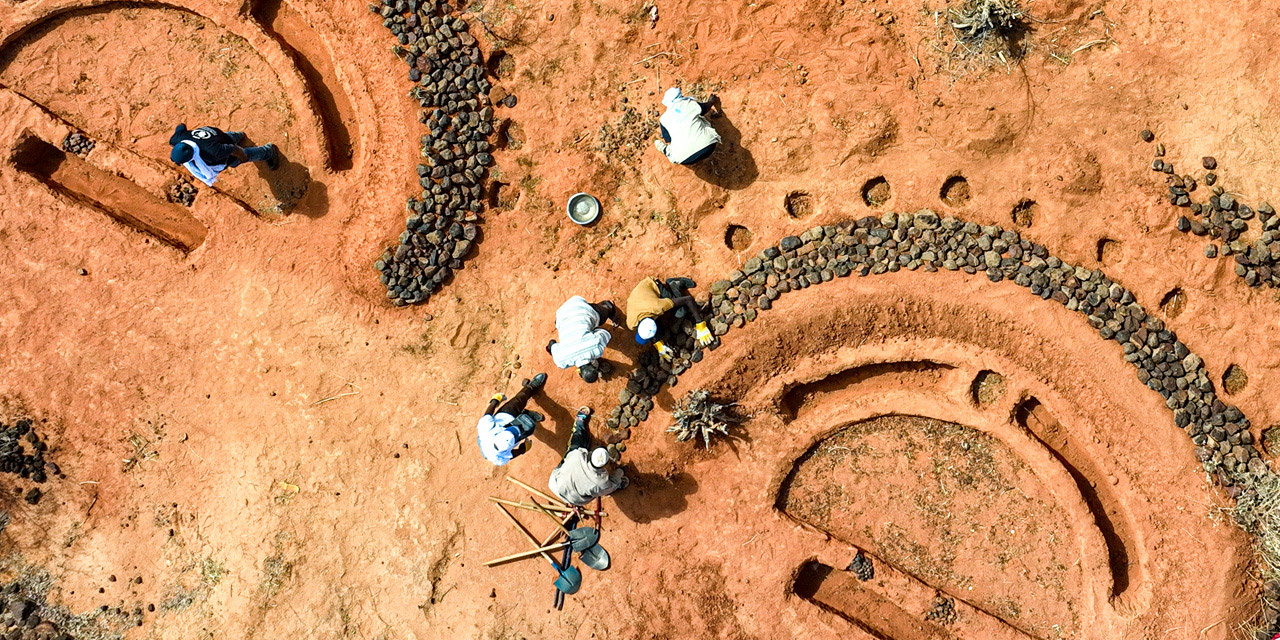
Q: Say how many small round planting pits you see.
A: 13